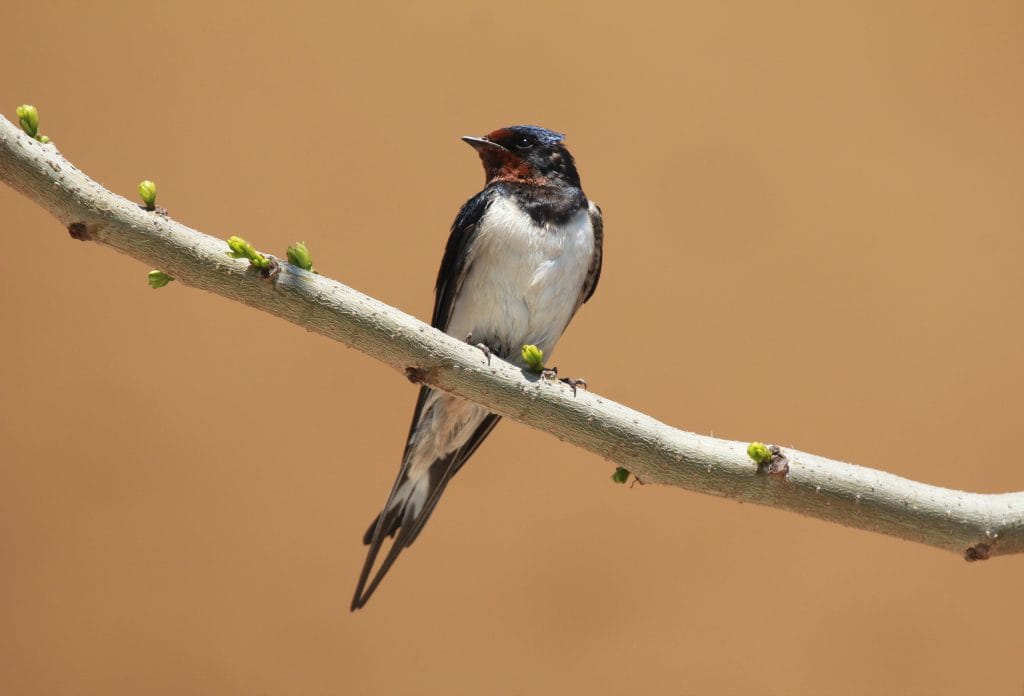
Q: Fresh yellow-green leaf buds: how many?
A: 8